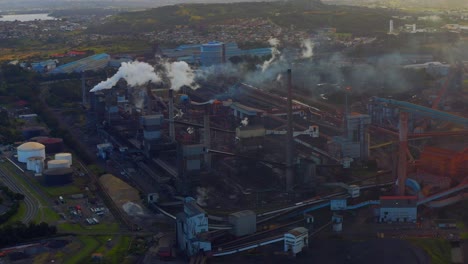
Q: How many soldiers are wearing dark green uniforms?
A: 0